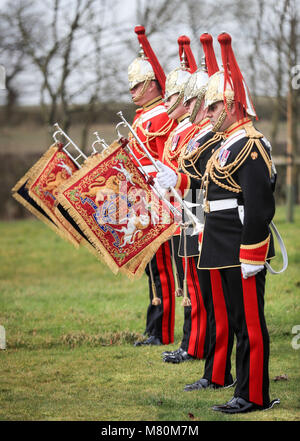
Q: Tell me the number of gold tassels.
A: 3